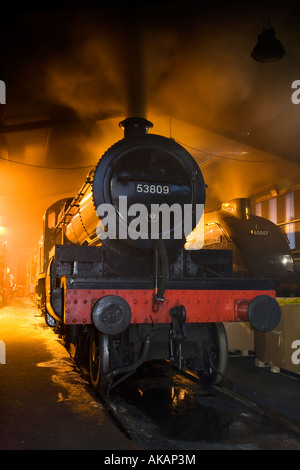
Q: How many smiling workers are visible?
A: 0